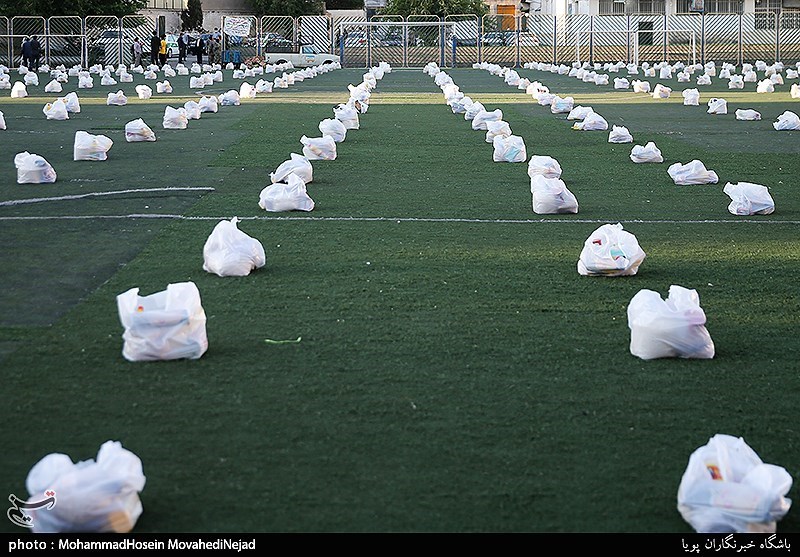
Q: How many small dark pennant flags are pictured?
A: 0